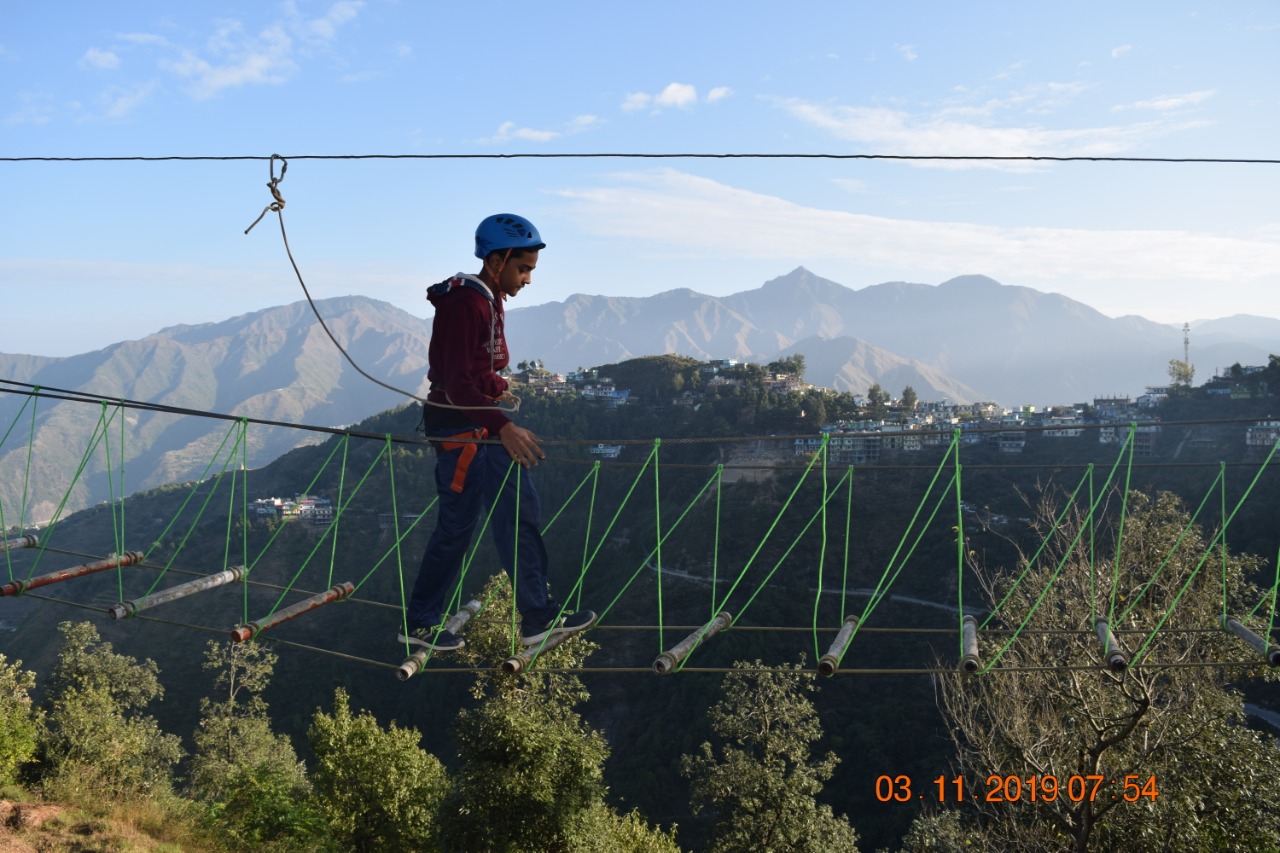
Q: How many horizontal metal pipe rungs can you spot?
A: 11